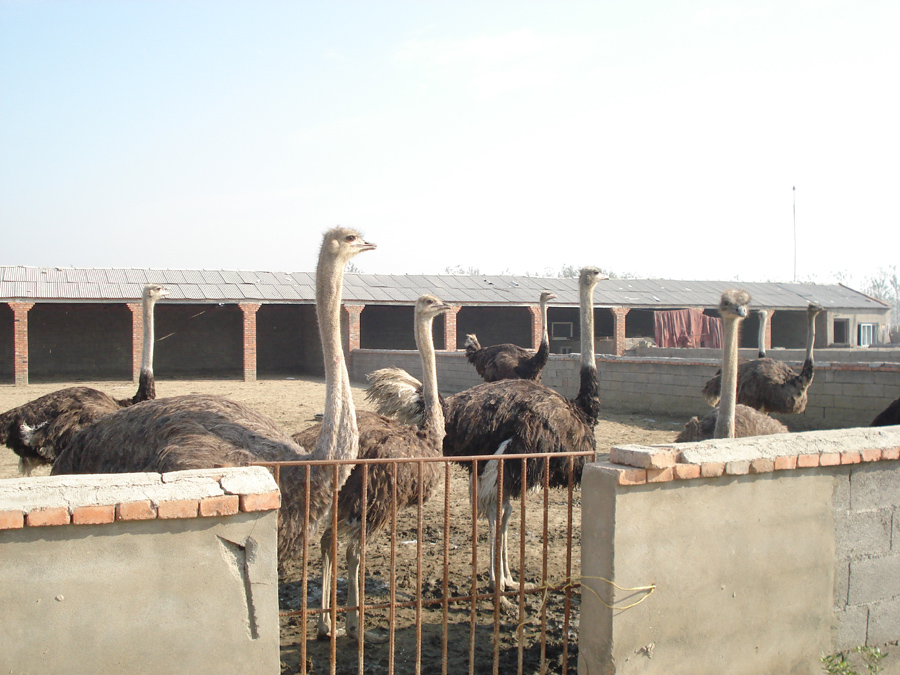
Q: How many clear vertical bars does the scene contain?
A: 11